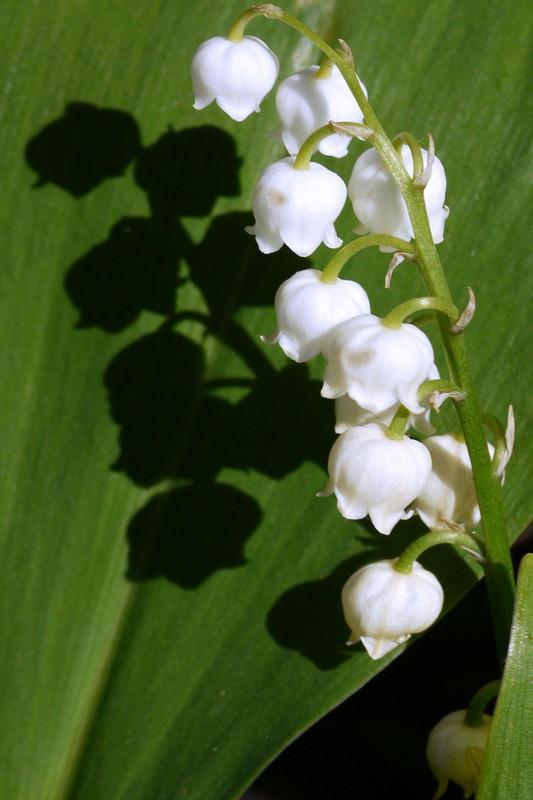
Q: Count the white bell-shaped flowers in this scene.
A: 11